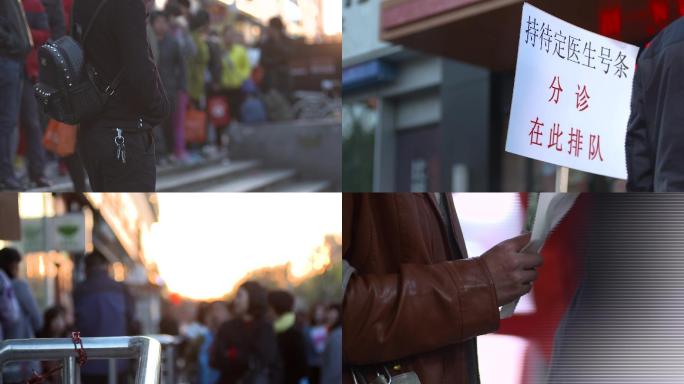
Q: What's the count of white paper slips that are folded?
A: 1